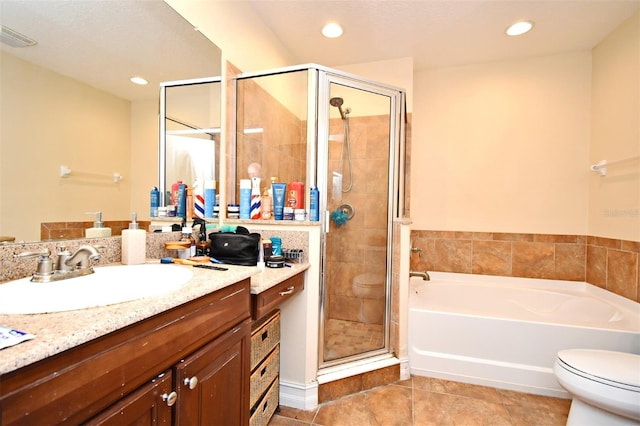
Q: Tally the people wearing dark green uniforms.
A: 0